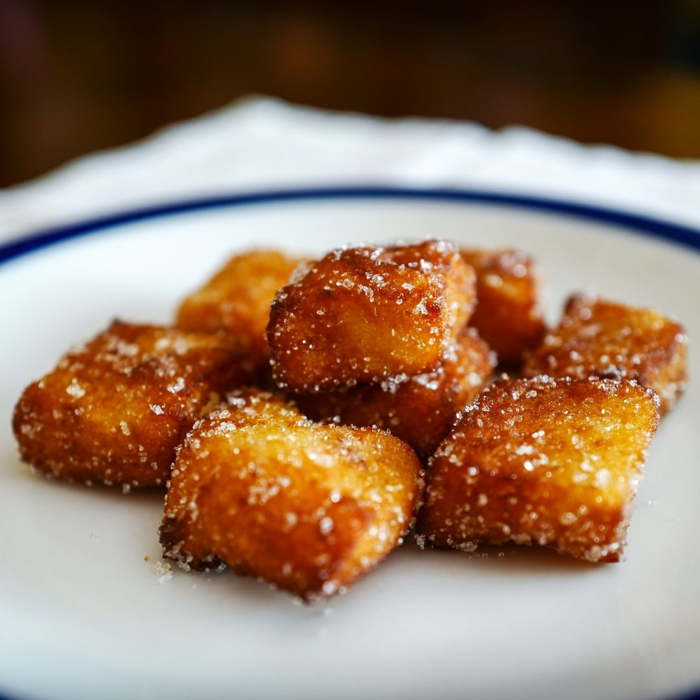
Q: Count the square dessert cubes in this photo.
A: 8